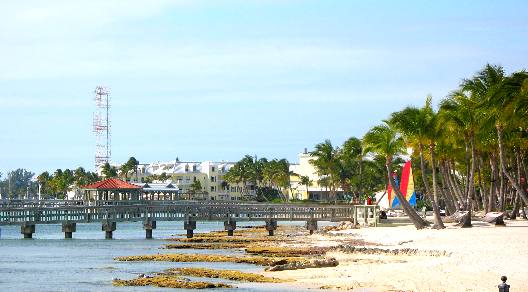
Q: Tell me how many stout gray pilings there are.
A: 8